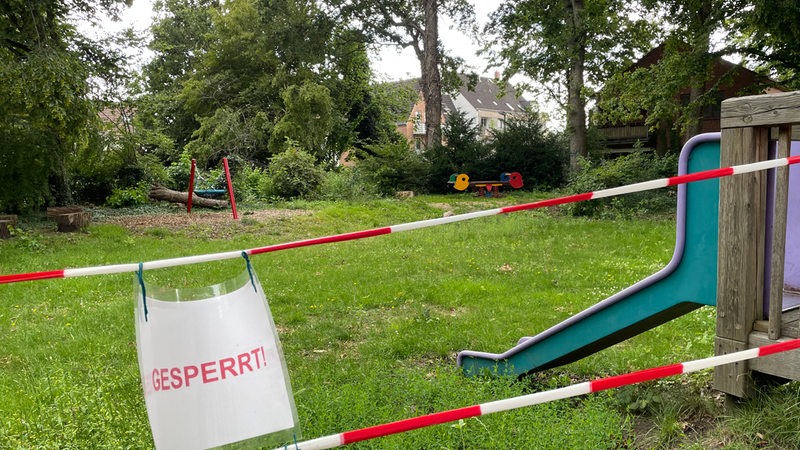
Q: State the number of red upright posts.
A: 2